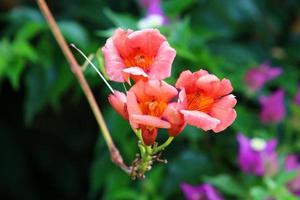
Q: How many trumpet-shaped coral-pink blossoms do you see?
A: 3